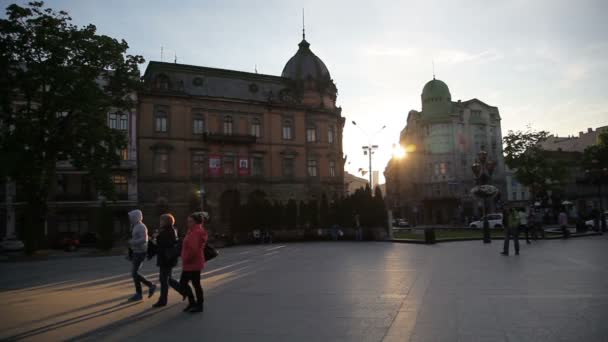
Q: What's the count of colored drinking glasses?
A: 0